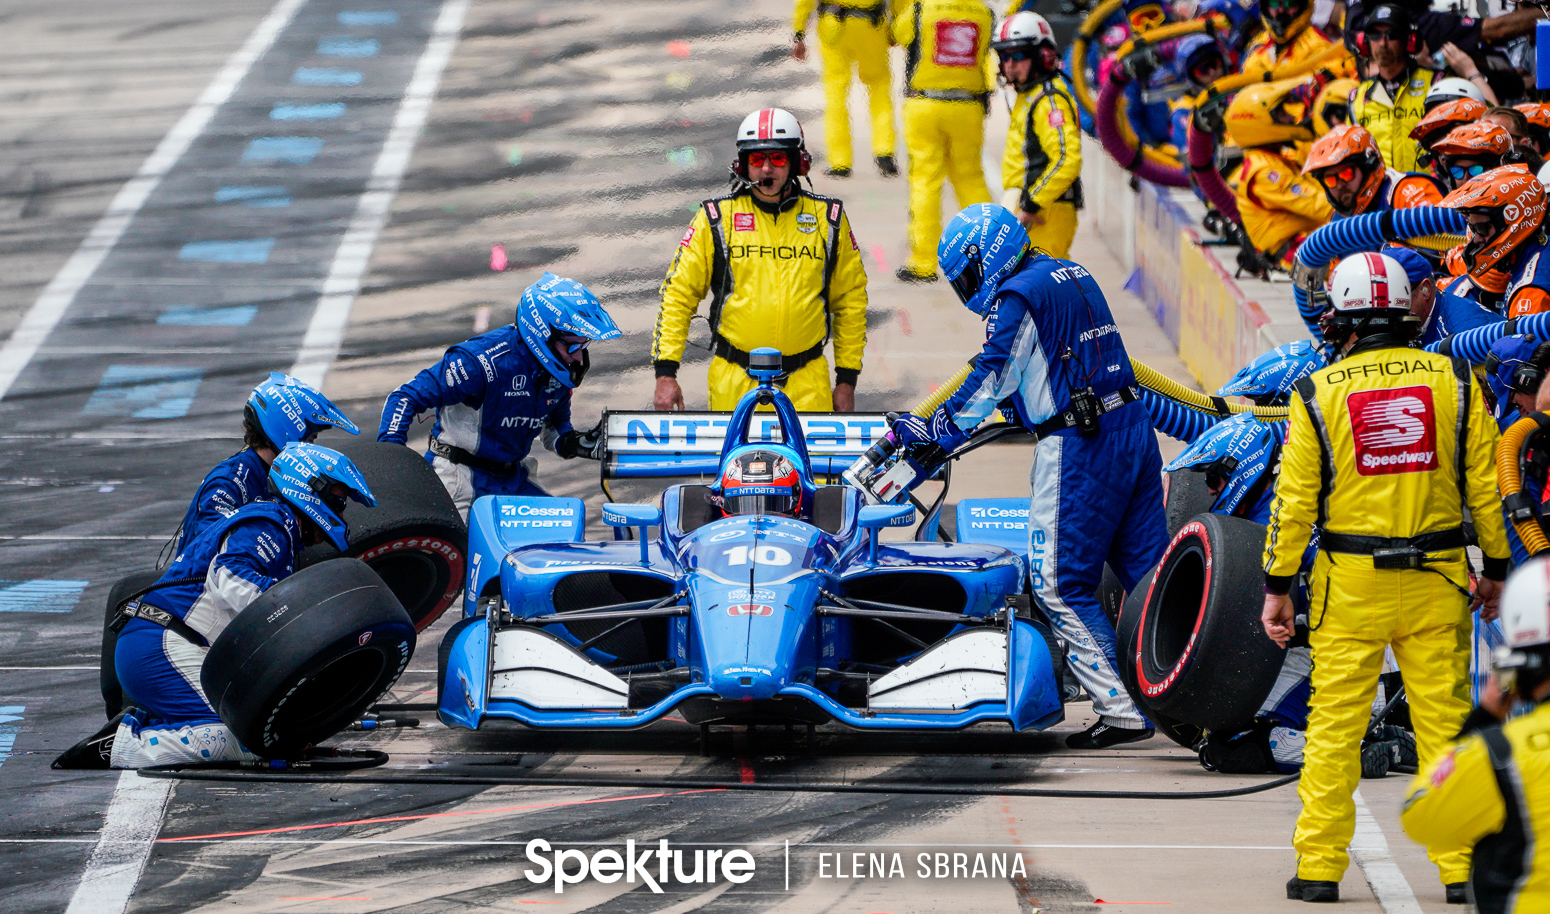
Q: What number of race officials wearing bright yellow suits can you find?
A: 7